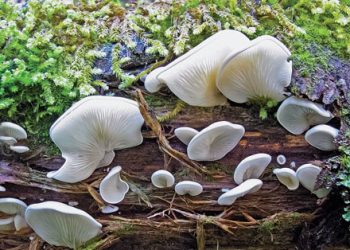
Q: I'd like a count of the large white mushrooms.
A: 4